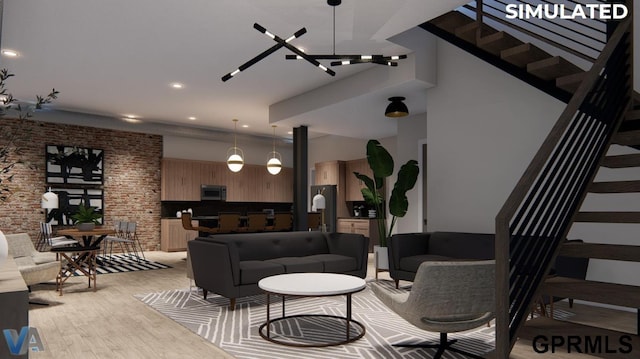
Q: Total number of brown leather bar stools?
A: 5